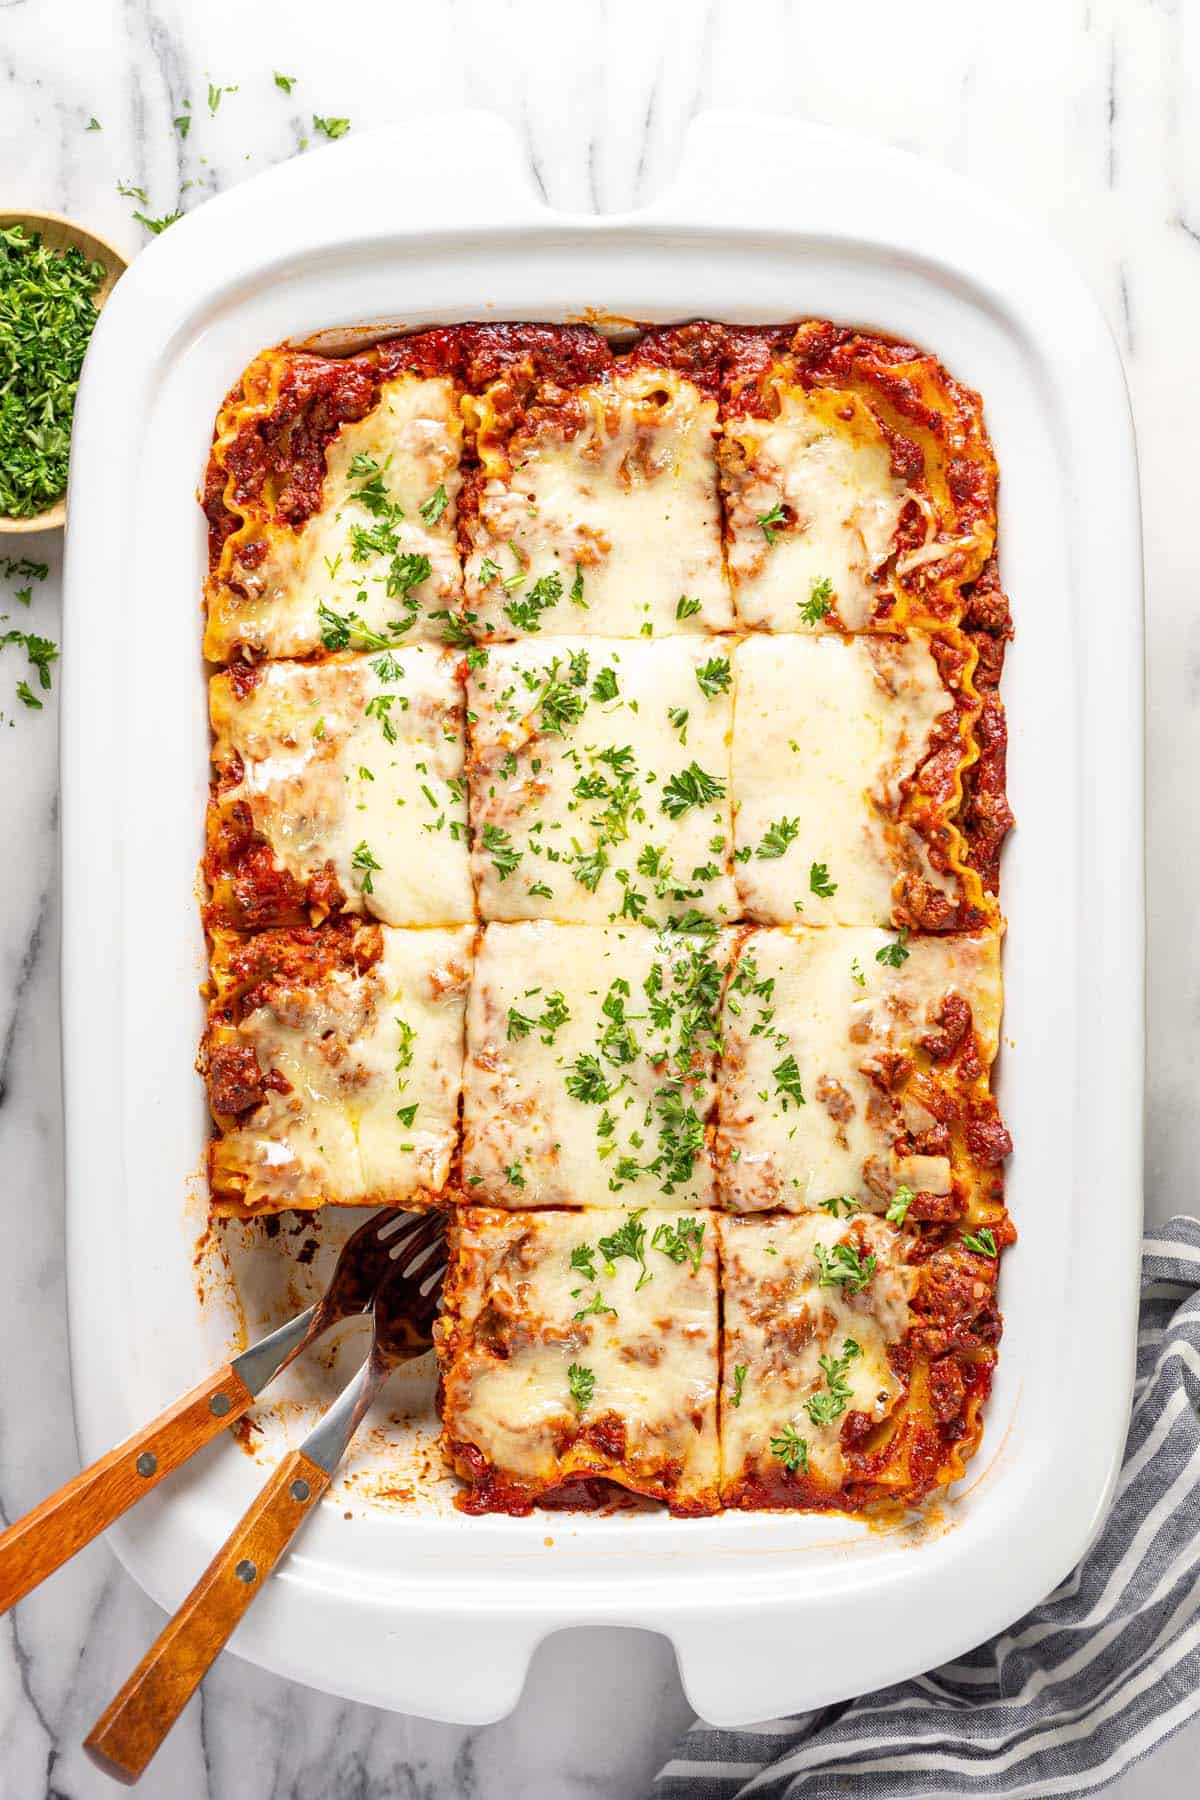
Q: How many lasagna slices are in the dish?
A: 11